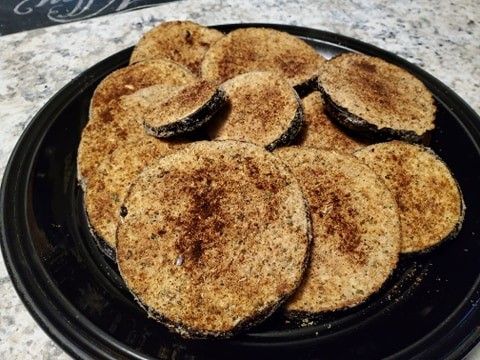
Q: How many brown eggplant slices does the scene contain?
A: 12